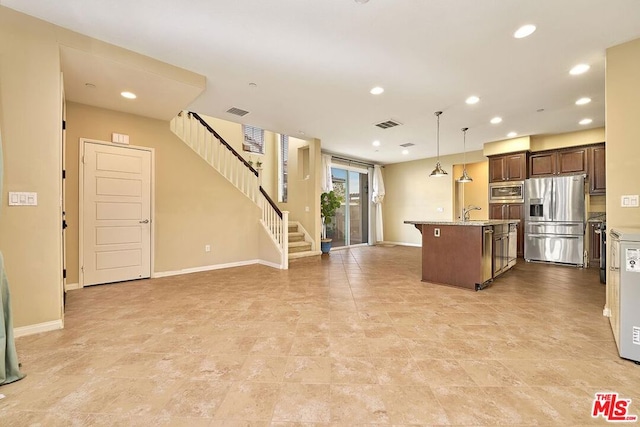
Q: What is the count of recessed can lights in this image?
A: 11